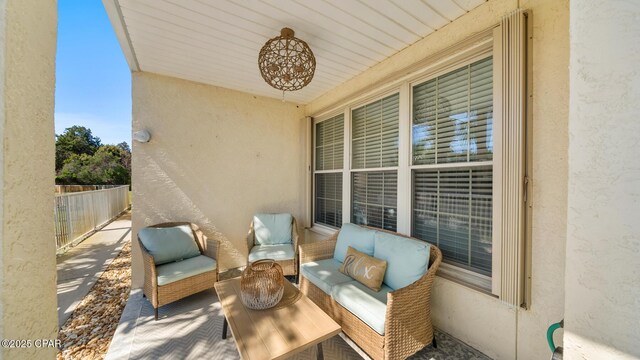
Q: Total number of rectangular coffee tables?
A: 1